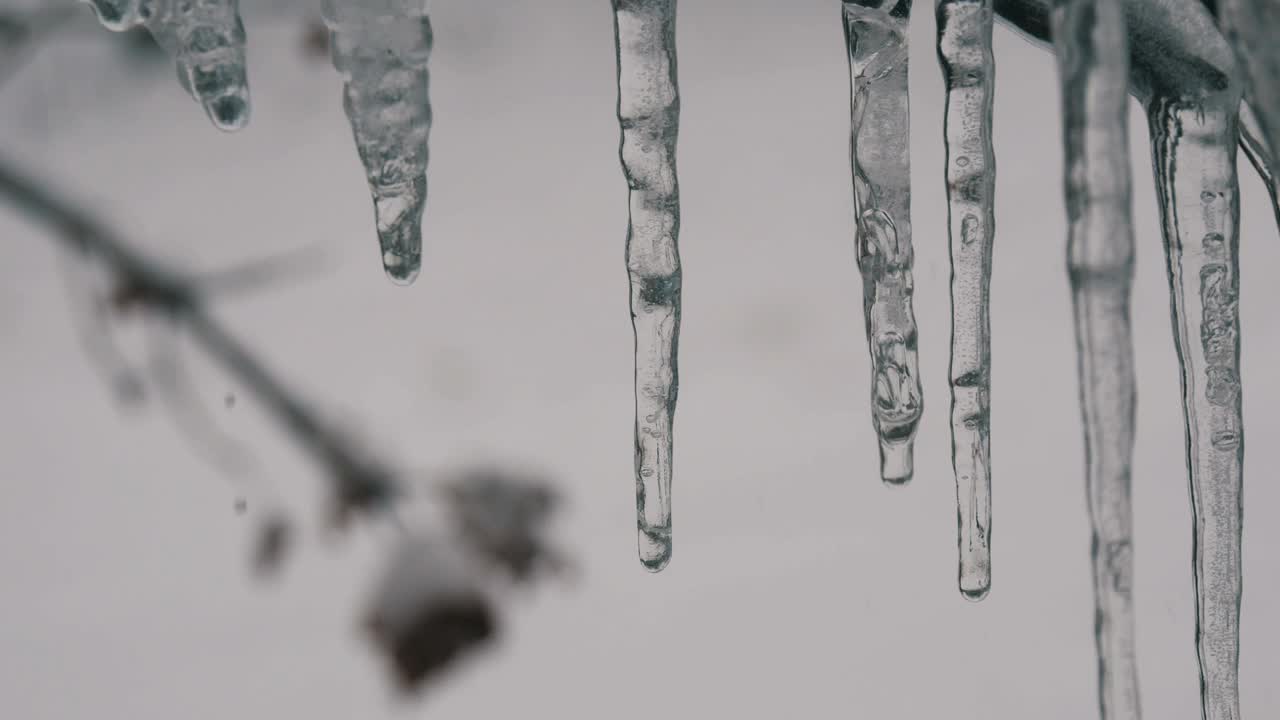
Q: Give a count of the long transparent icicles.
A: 5